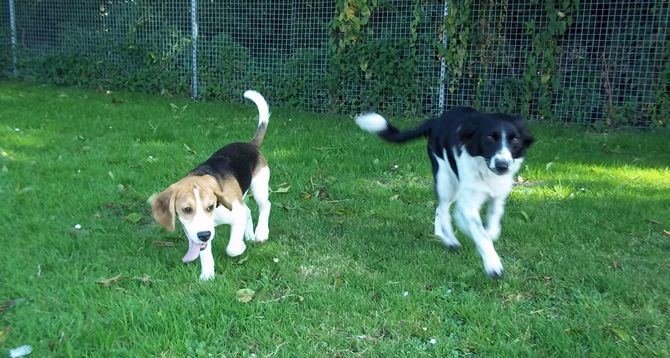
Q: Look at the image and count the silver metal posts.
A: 3